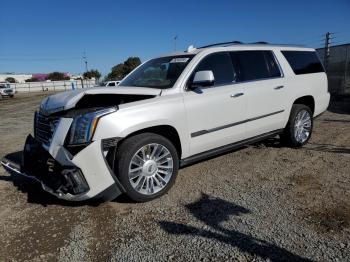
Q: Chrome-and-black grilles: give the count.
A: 1